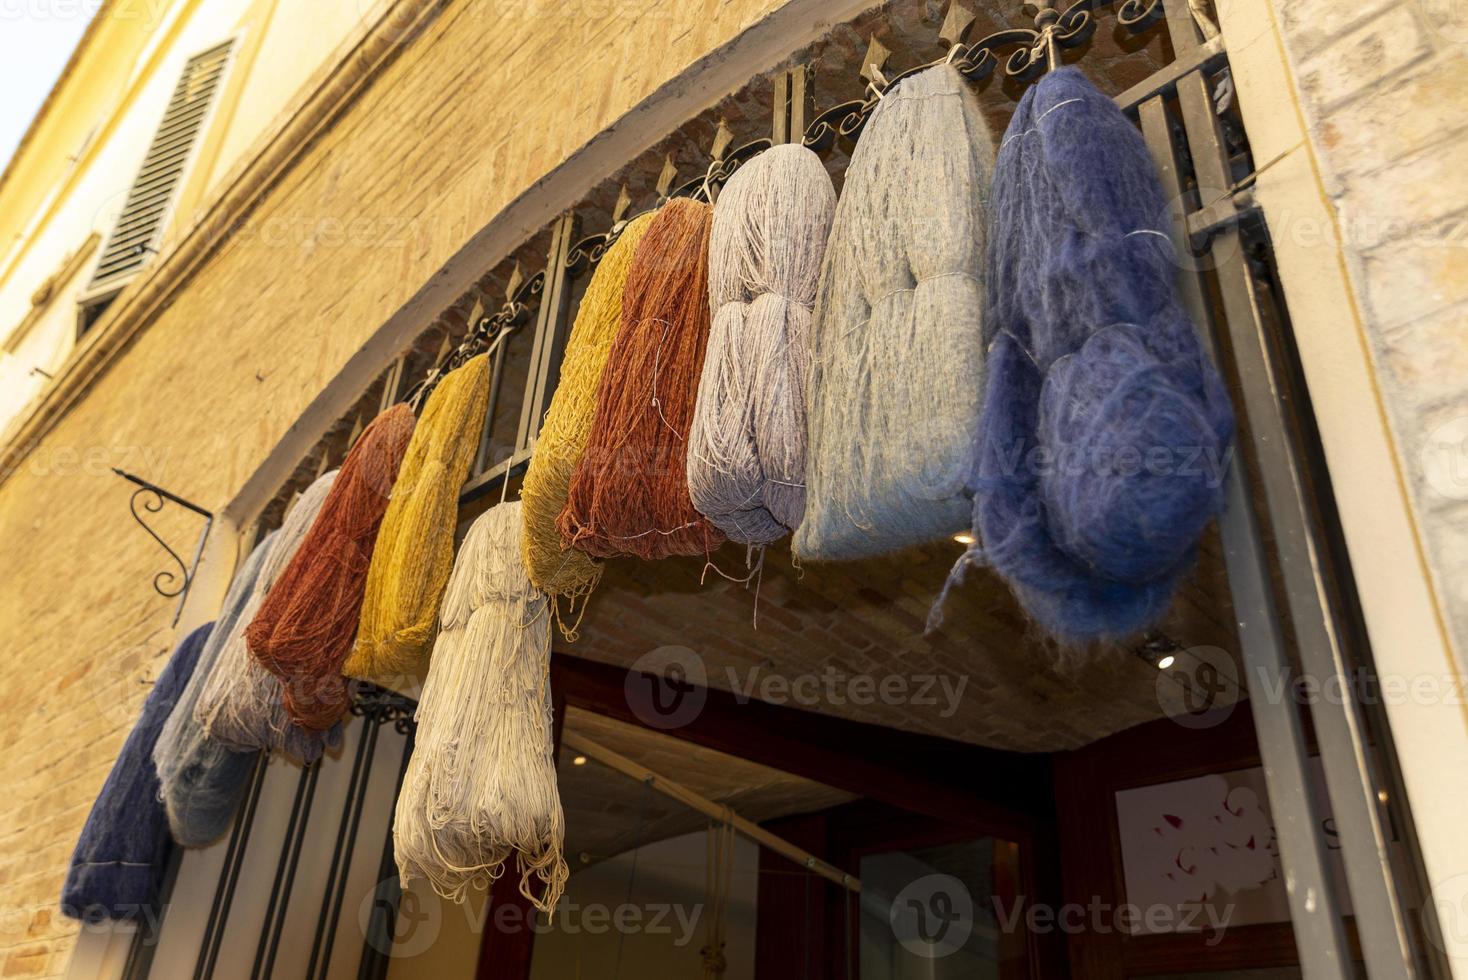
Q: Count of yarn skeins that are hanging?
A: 11